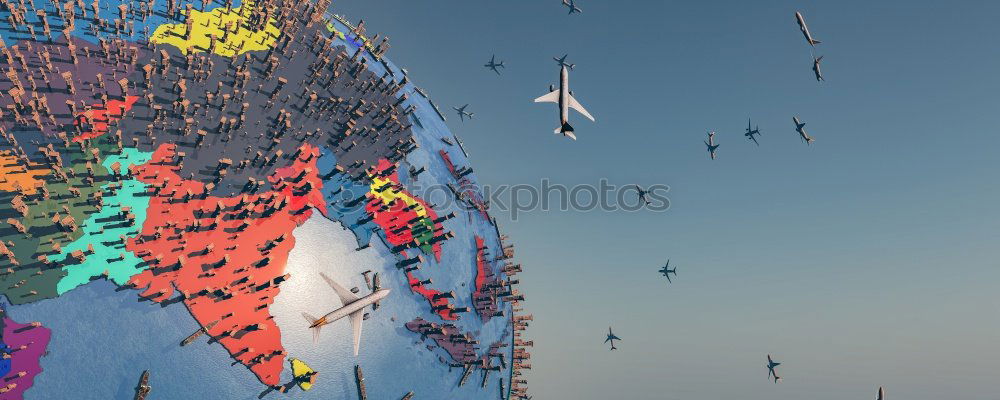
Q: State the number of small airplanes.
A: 14